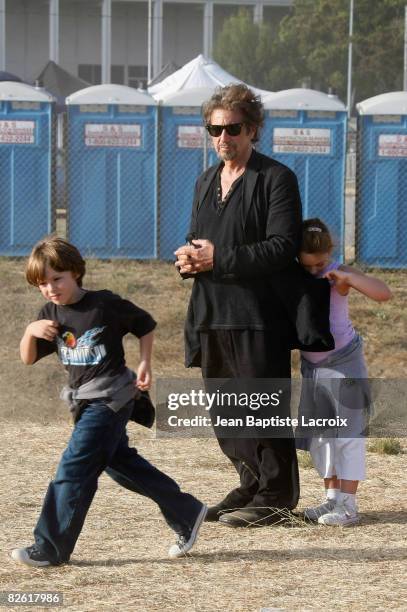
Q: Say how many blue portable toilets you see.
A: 5